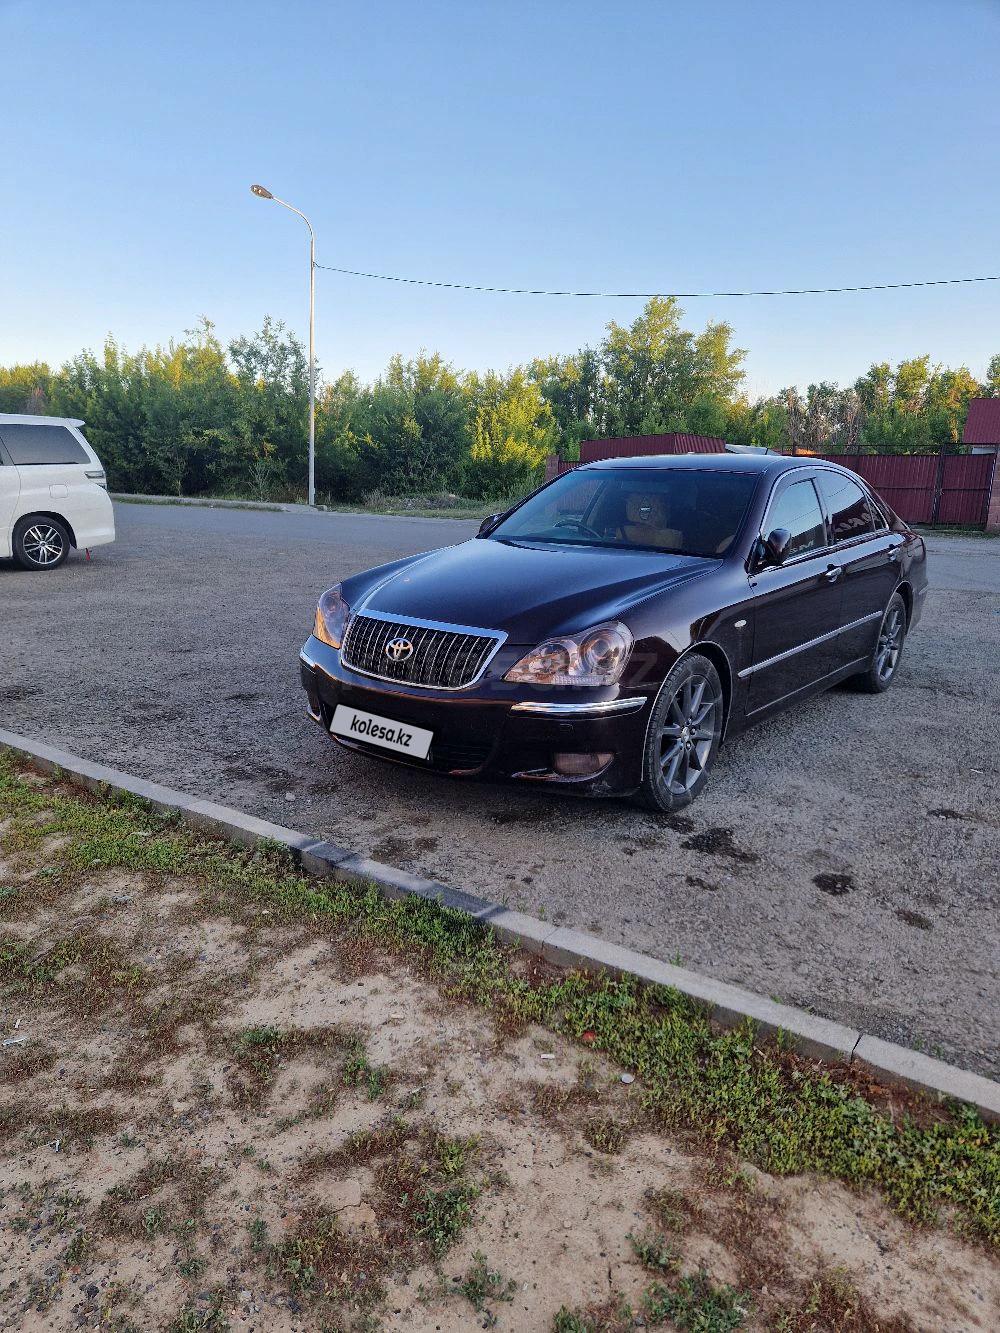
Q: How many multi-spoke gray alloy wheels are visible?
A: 2